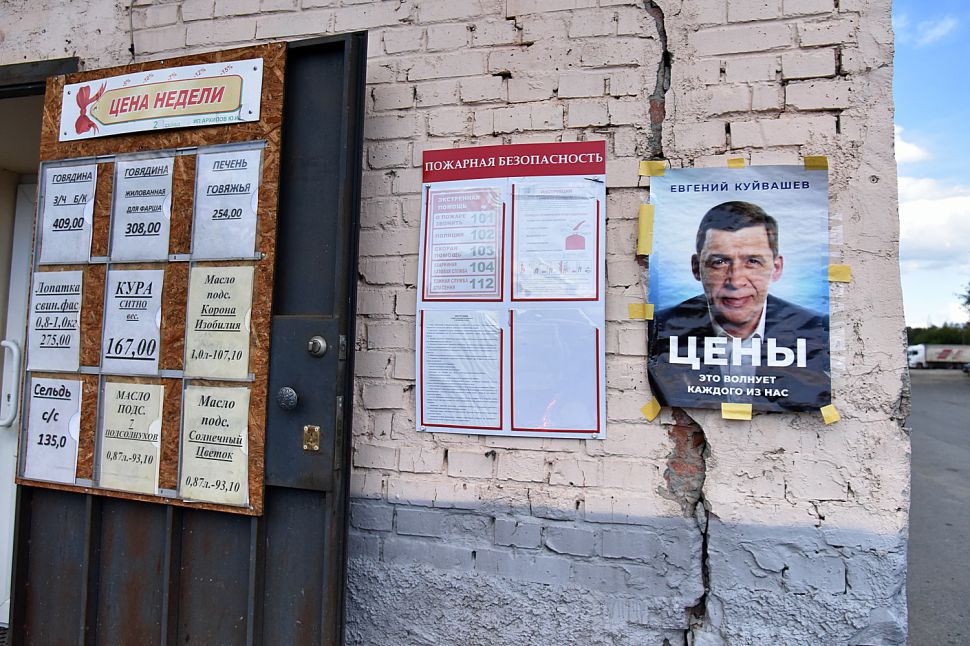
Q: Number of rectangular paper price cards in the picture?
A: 9